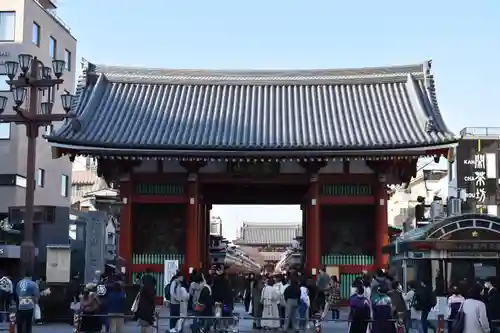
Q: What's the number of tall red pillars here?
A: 4